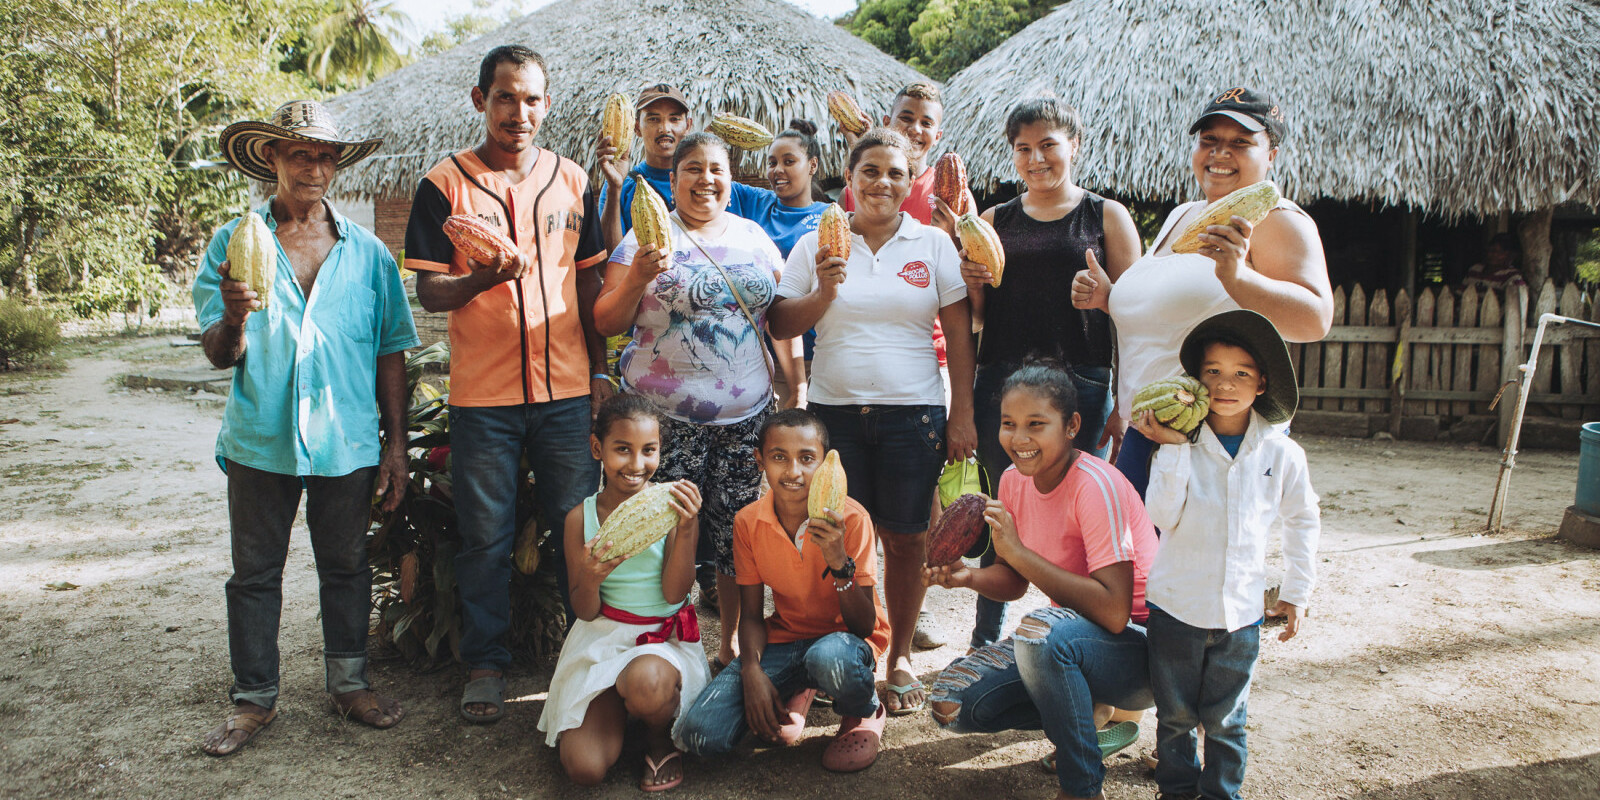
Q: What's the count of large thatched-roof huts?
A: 2